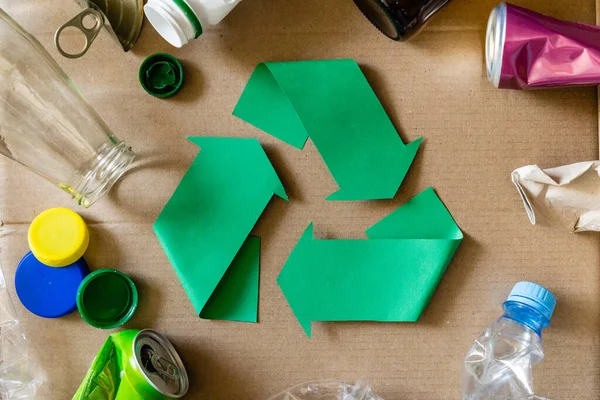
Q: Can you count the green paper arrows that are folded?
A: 3